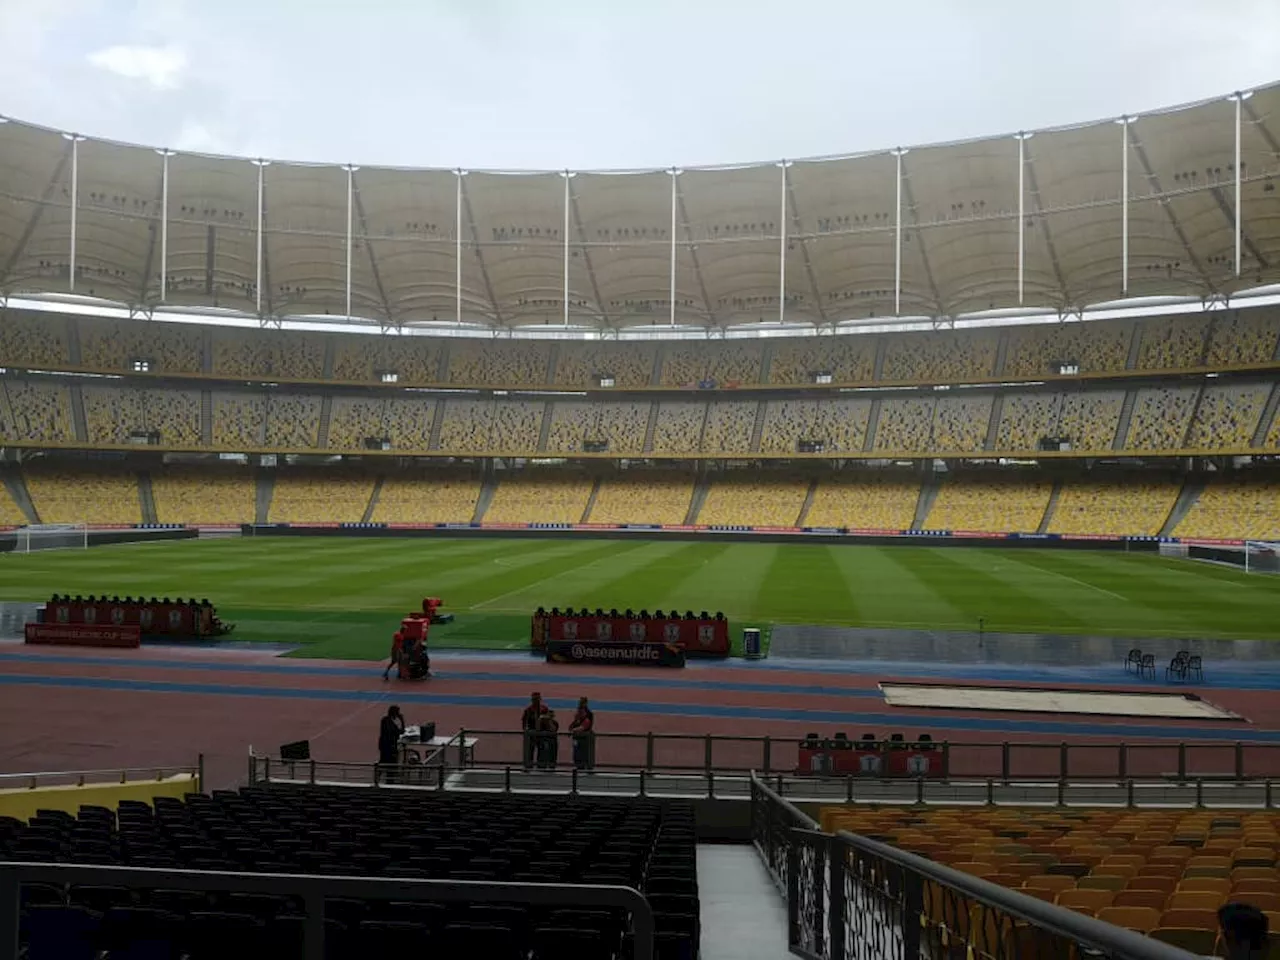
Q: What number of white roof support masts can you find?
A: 12